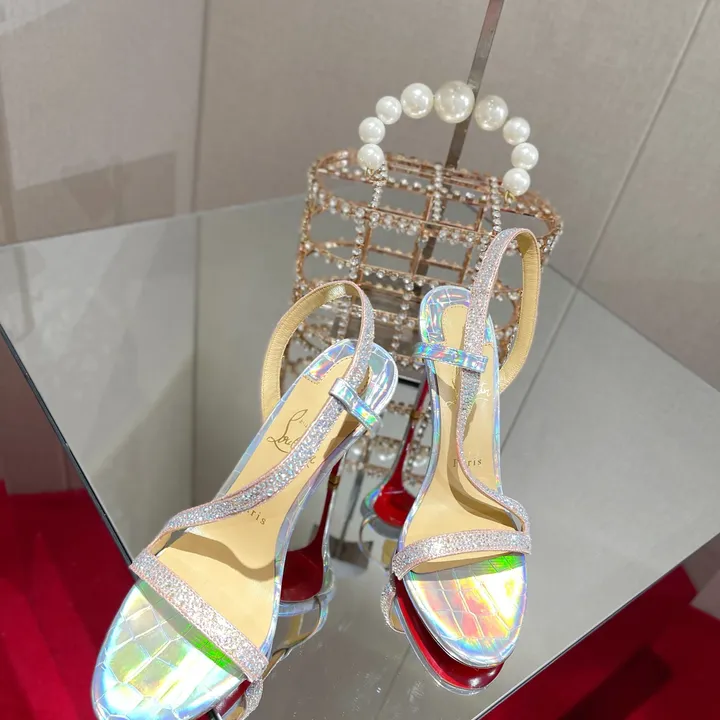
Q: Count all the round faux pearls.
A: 9